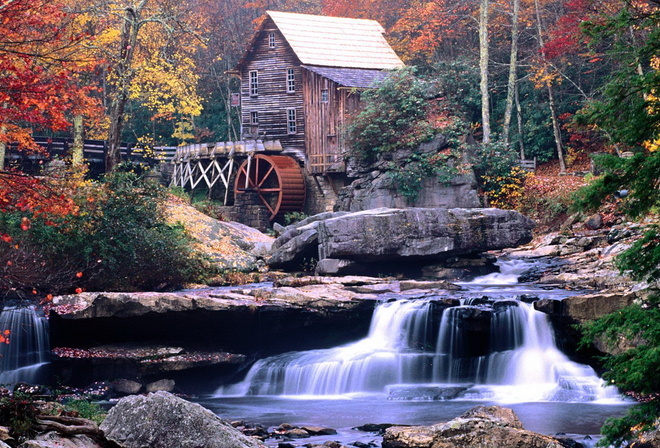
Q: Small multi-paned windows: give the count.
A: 6